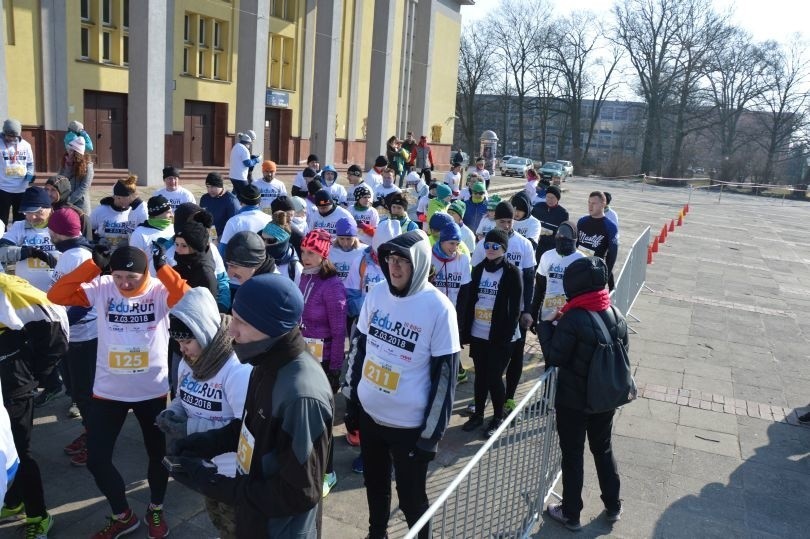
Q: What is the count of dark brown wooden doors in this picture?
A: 3